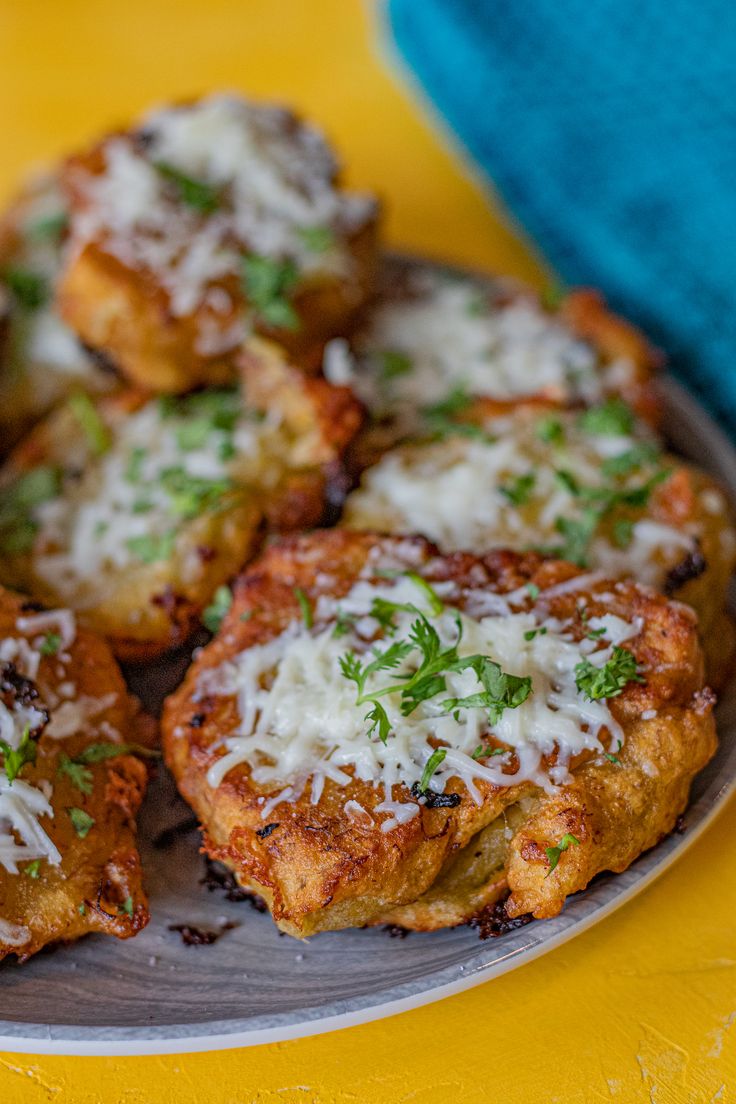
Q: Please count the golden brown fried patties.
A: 7